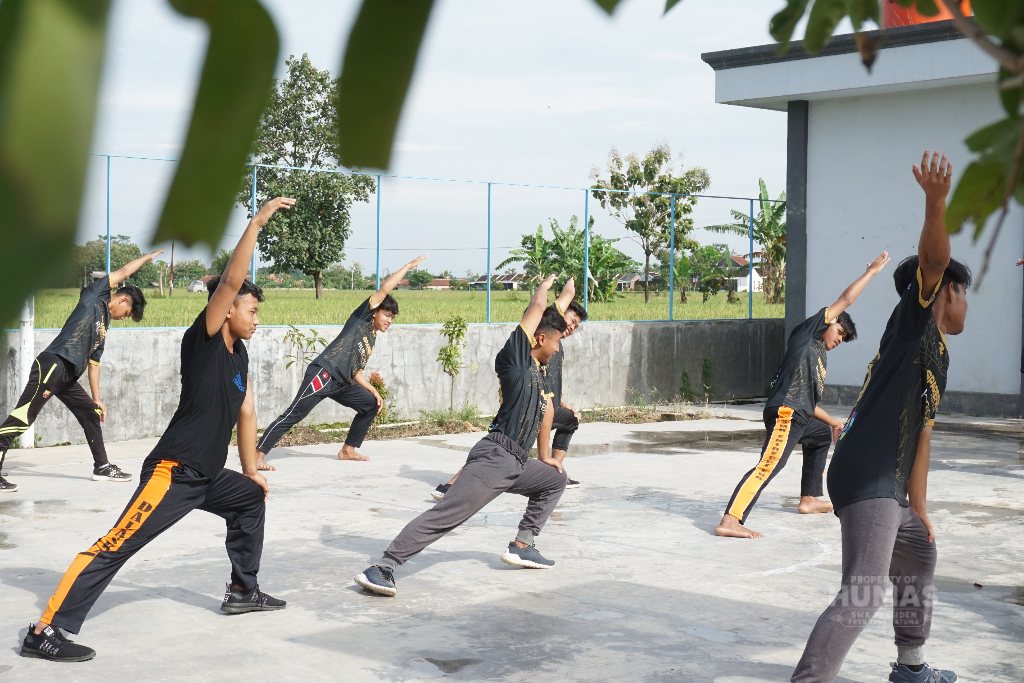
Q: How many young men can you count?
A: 7